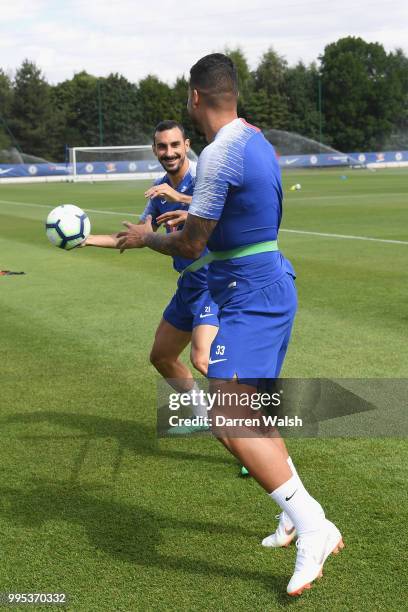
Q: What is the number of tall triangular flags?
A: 0